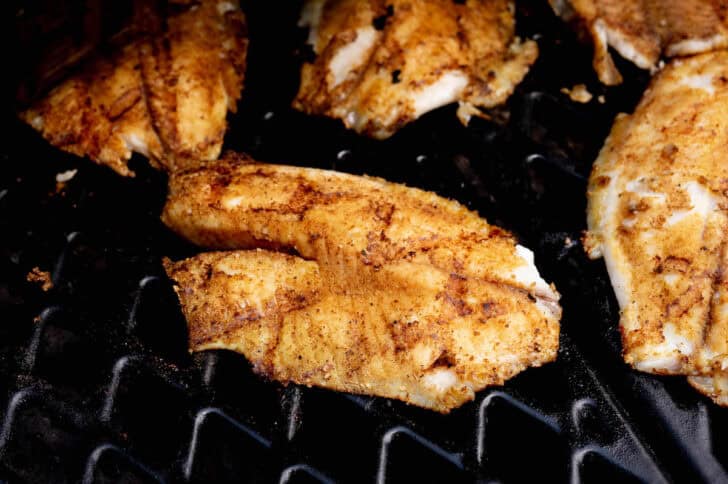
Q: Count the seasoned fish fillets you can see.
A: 5